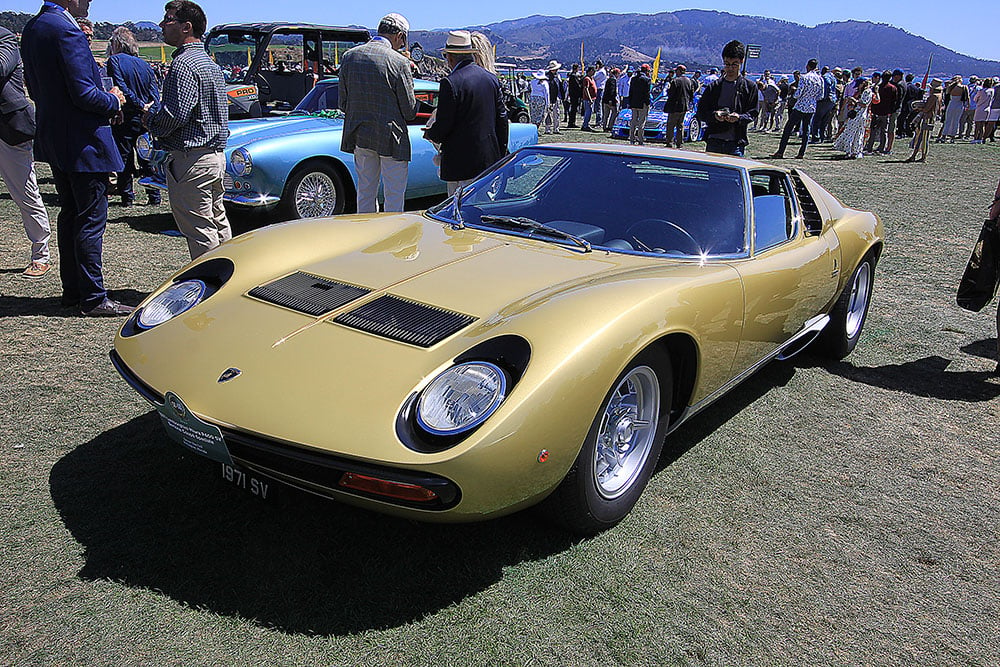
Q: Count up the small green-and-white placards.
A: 1